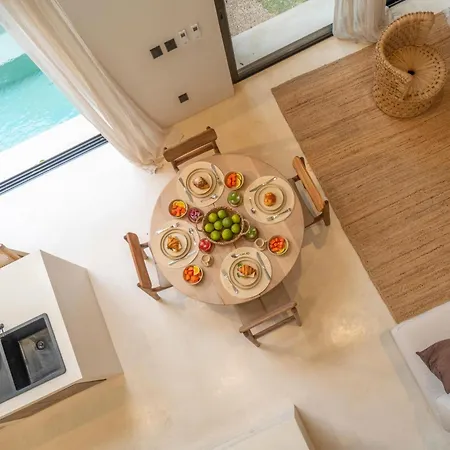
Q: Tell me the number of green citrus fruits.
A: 9